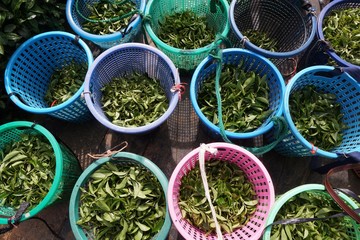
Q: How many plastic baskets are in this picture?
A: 12